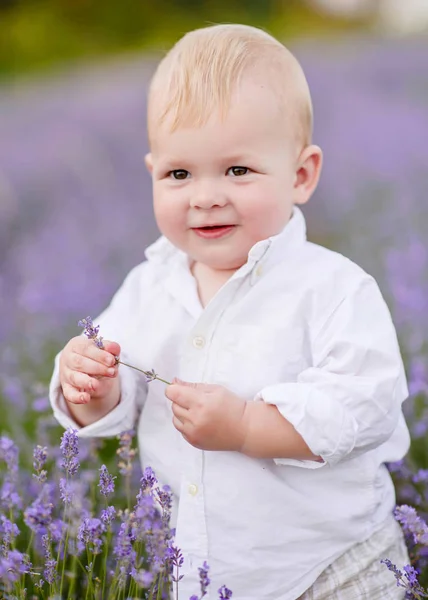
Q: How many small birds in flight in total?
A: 0